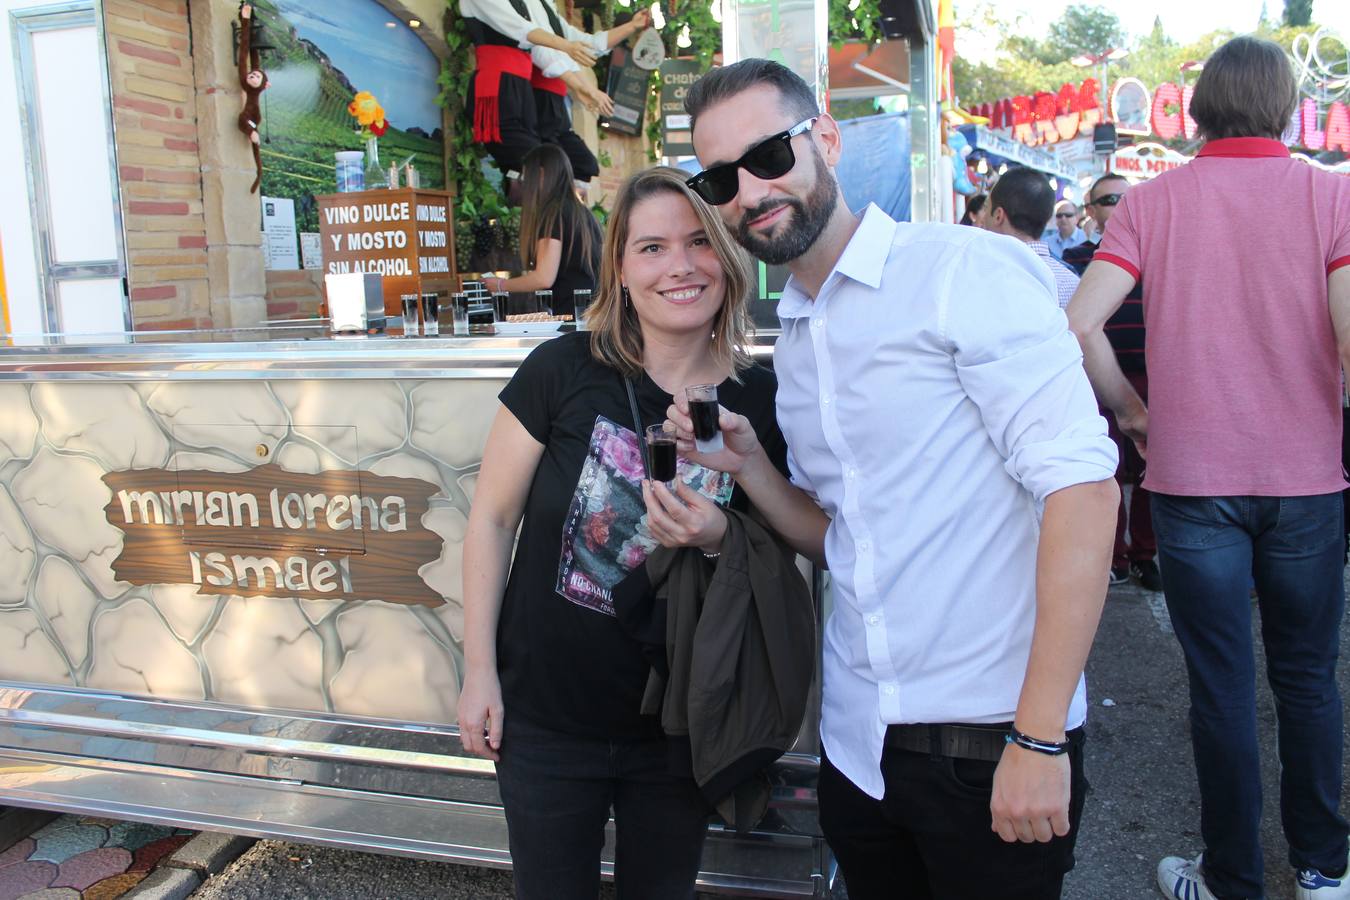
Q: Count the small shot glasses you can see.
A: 8